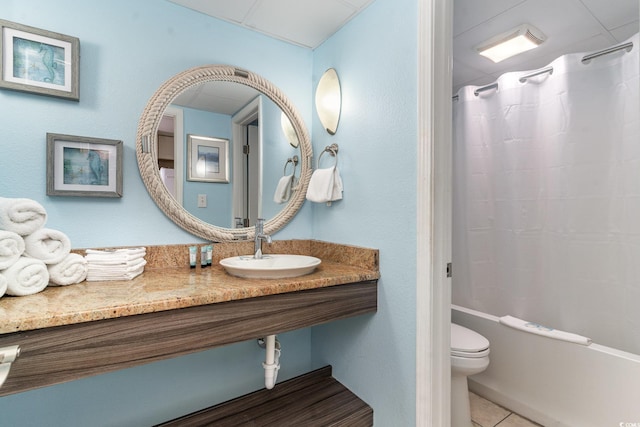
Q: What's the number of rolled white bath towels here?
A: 6